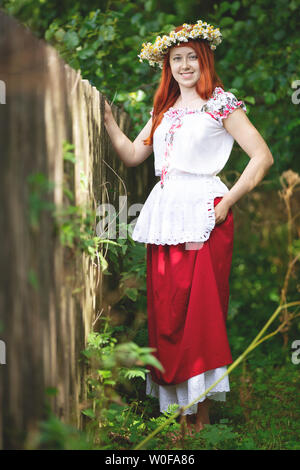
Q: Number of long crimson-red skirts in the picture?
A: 1